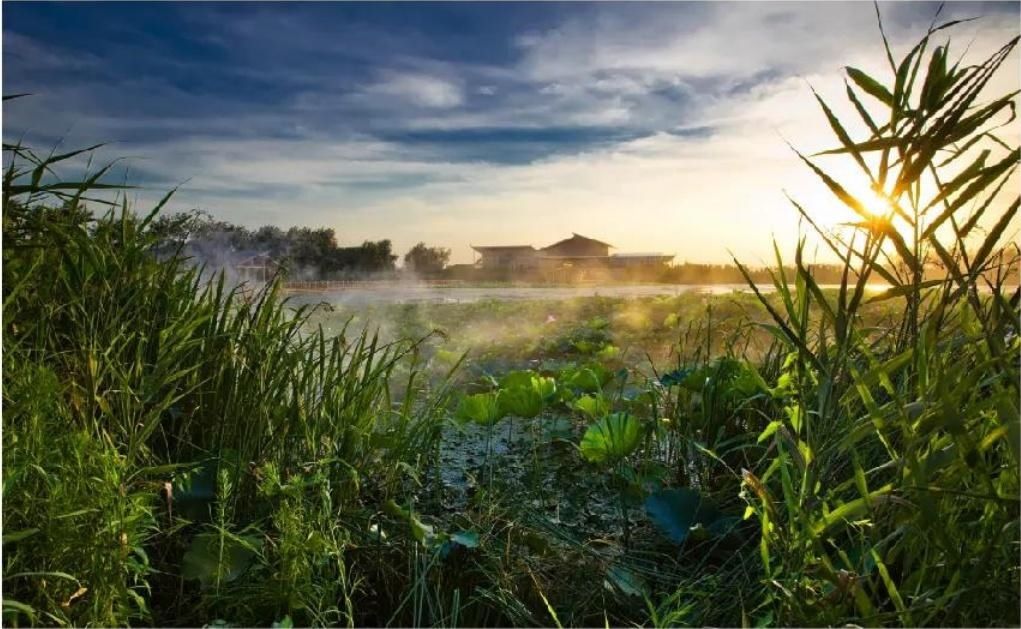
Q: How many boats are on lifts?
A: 0